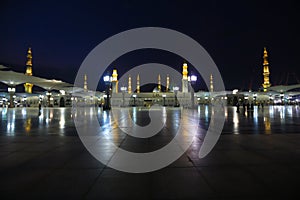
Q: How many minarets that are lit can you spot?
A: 10